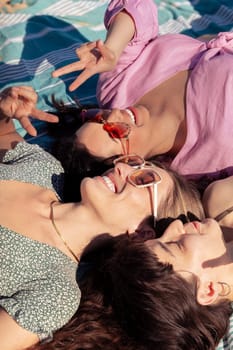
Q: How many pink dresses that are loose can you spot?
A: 1